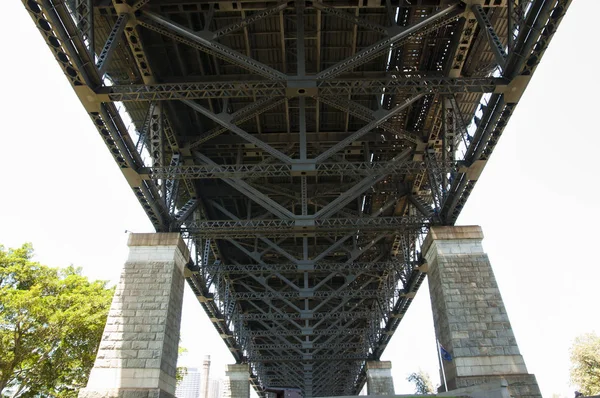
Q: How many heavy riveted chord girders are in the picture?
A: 2